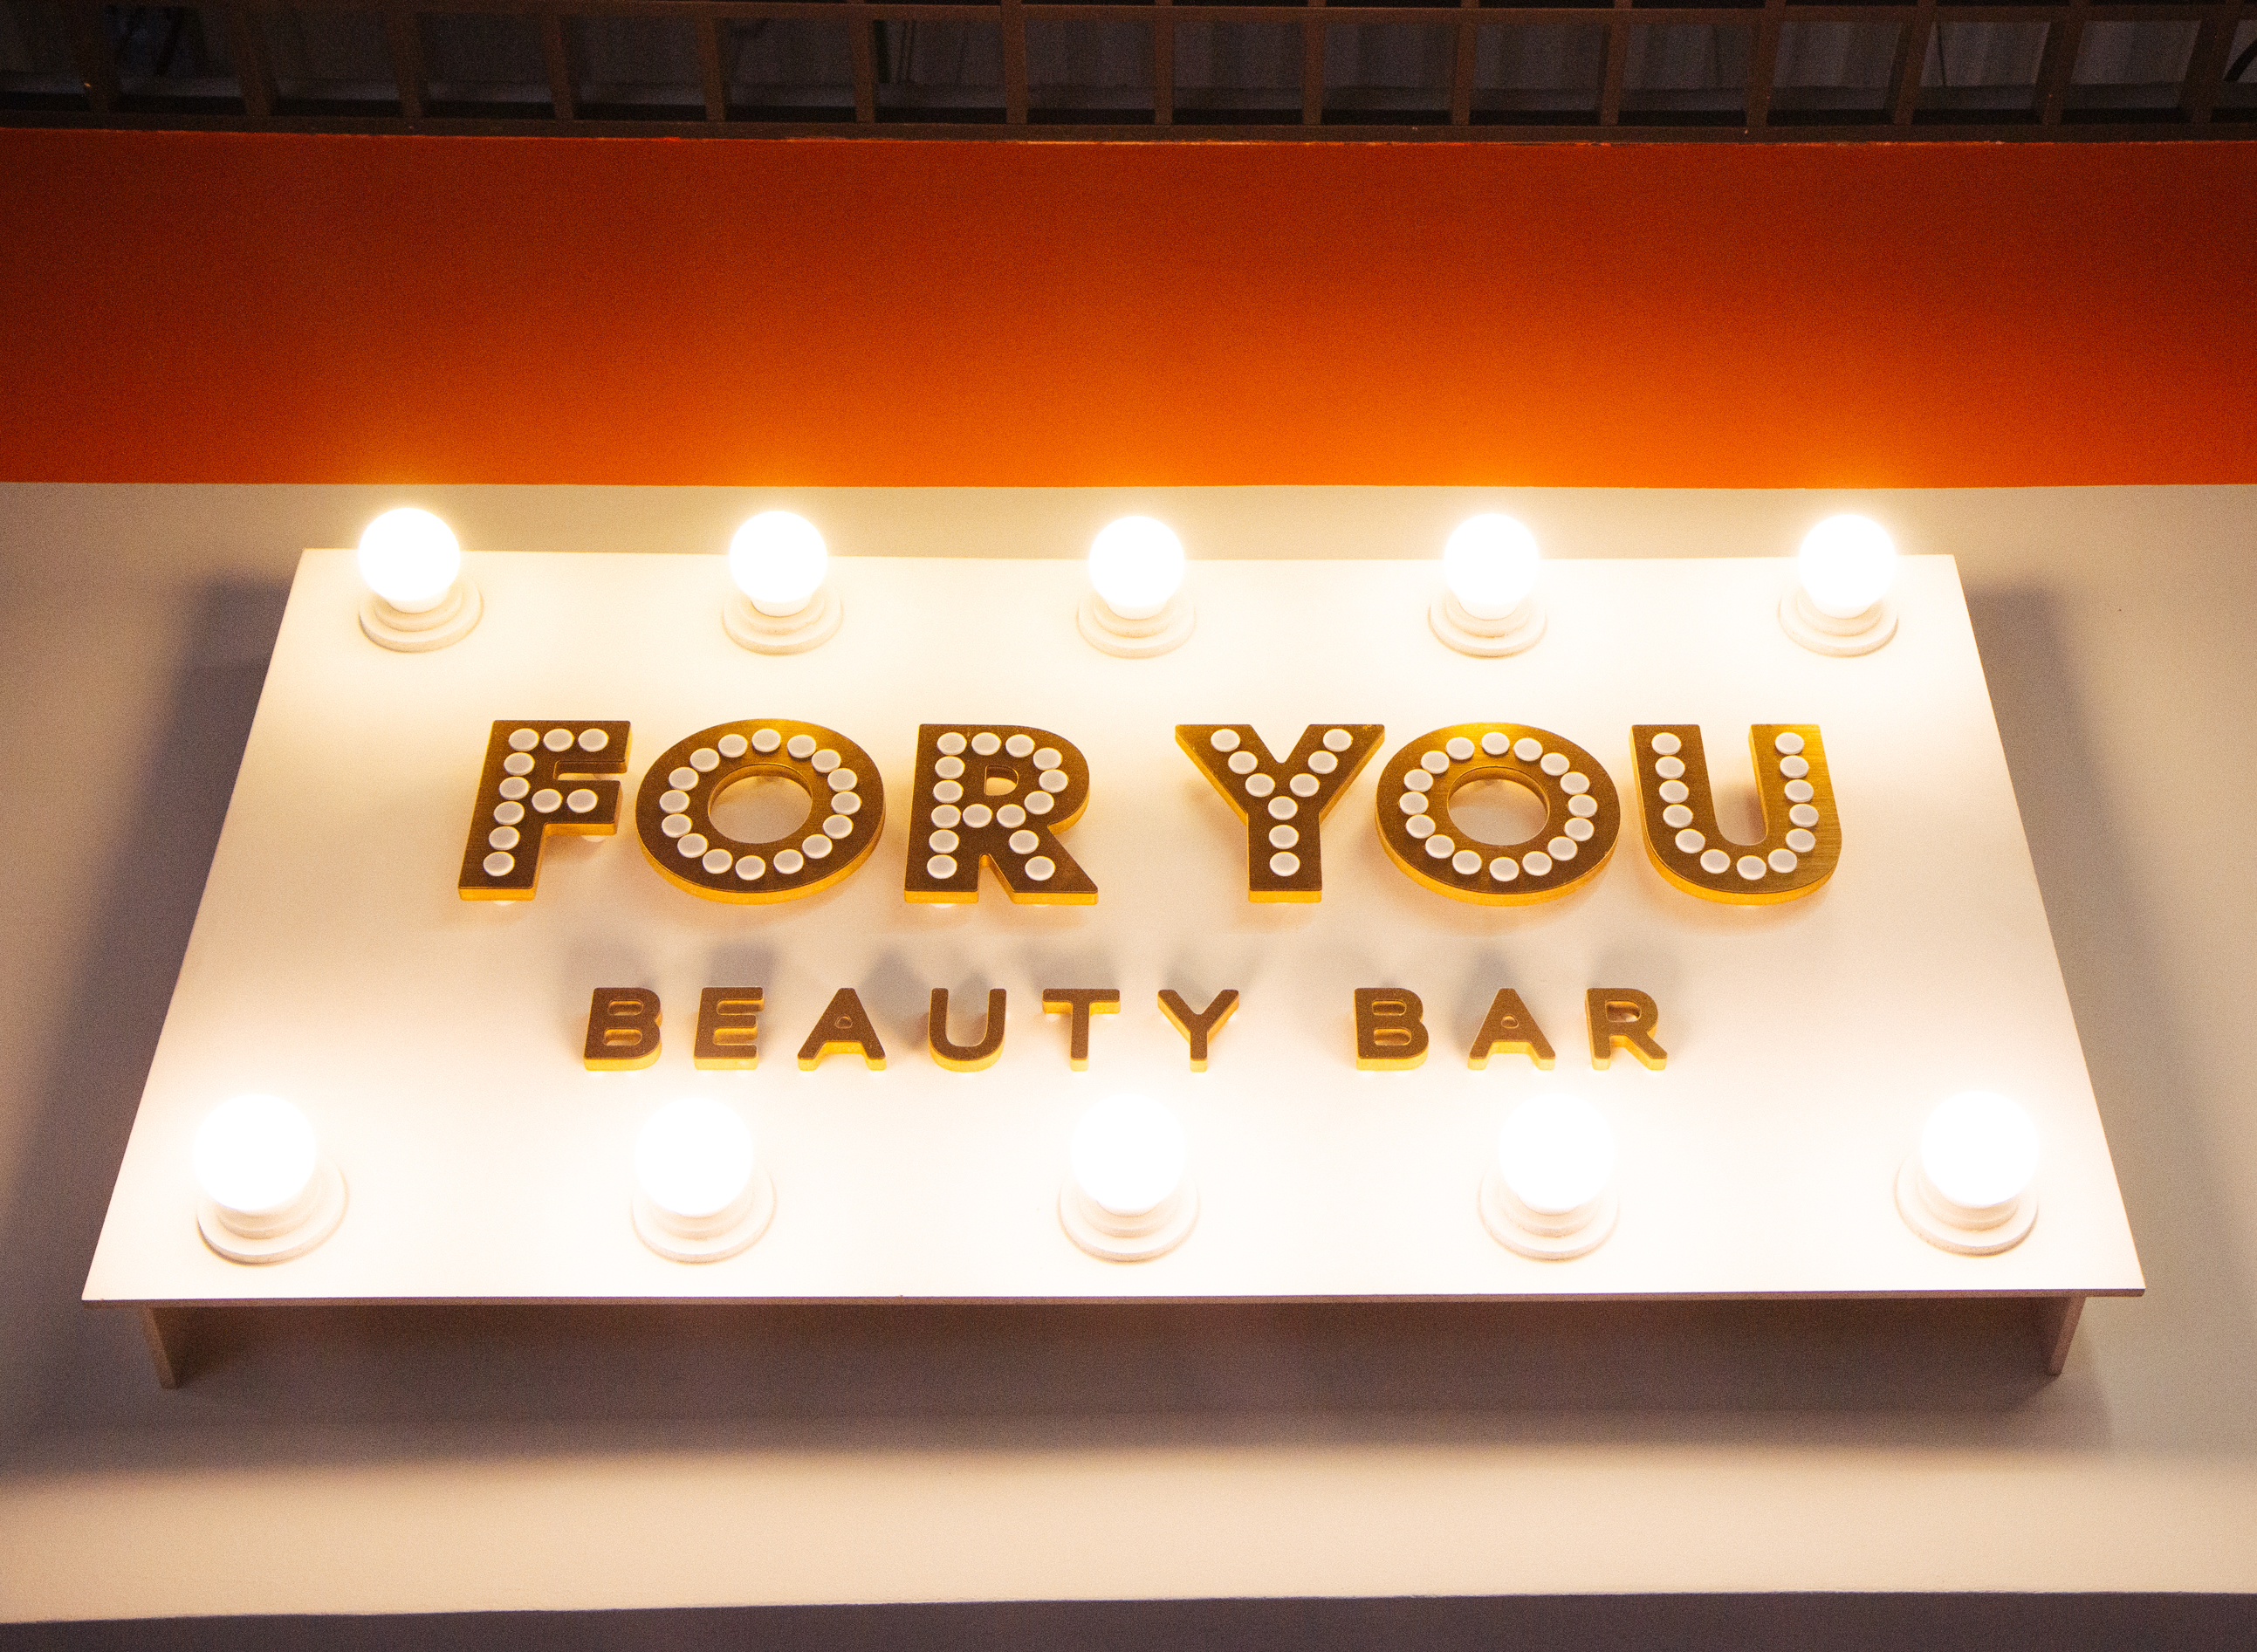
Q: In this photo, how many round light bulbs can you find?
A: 10